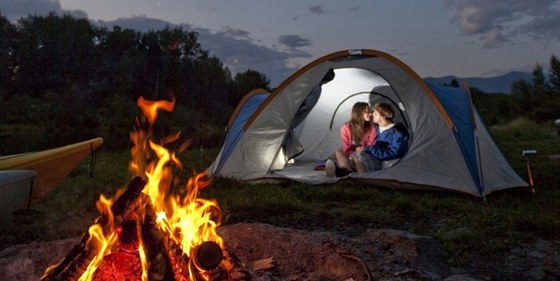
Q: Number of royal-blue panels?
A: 2